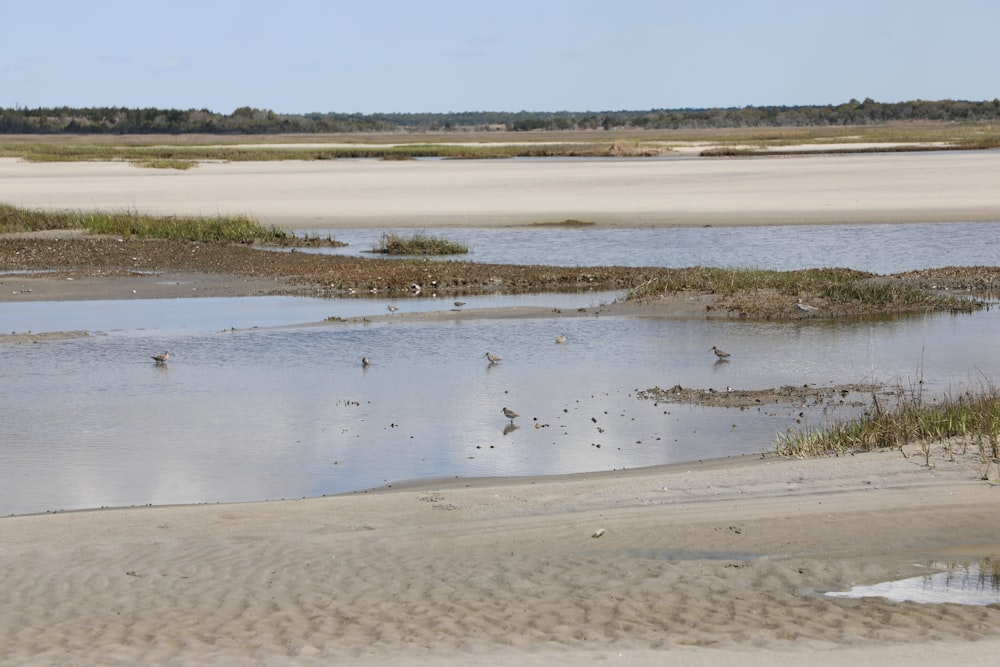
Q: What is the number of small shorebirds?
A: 9